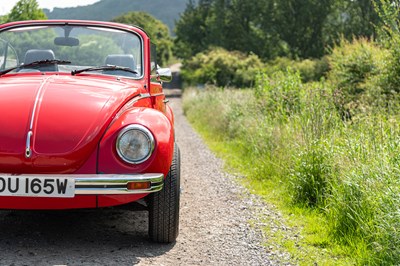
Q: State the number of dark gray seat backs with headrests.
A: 2